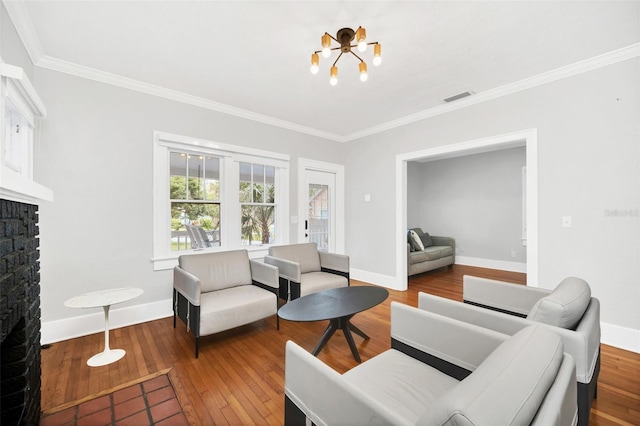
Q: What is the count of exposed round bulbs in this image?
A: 6